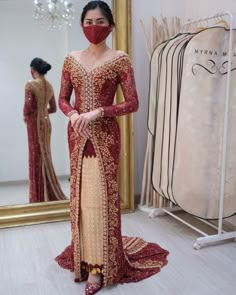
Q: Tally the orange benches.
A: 0